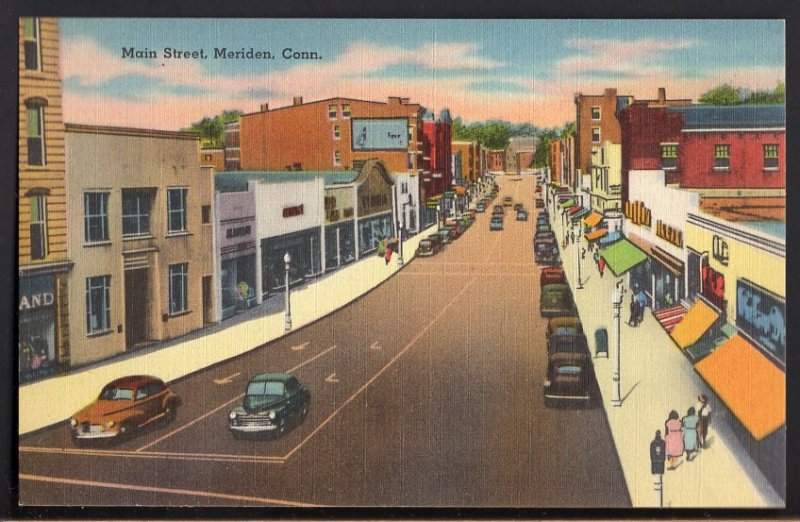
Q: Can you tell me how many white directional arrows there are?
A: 4